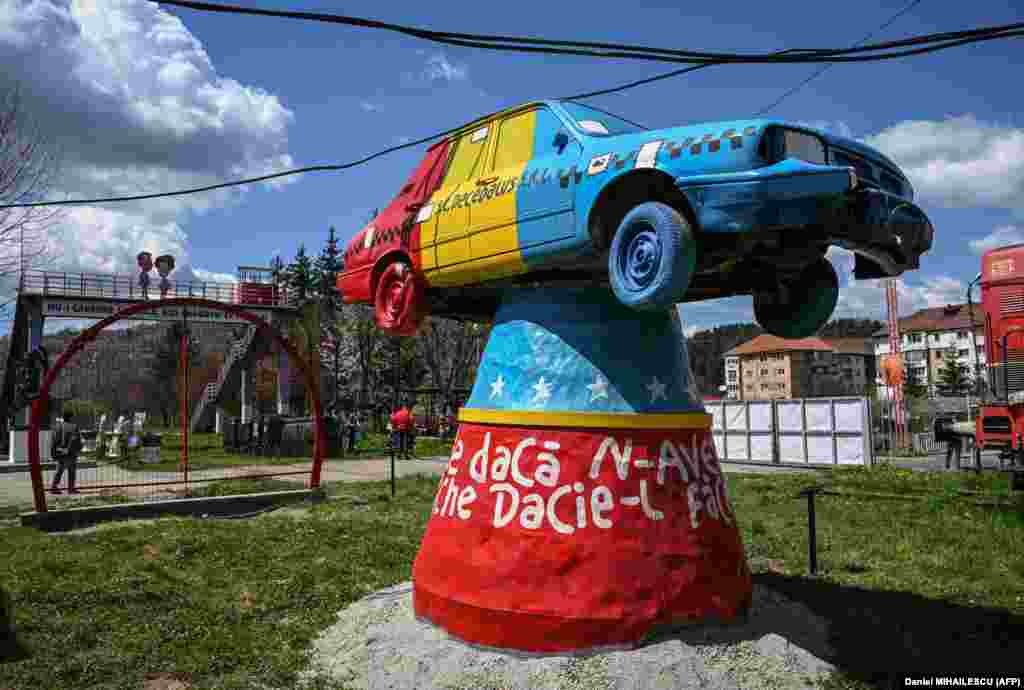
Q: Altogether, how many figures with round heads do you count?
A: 2